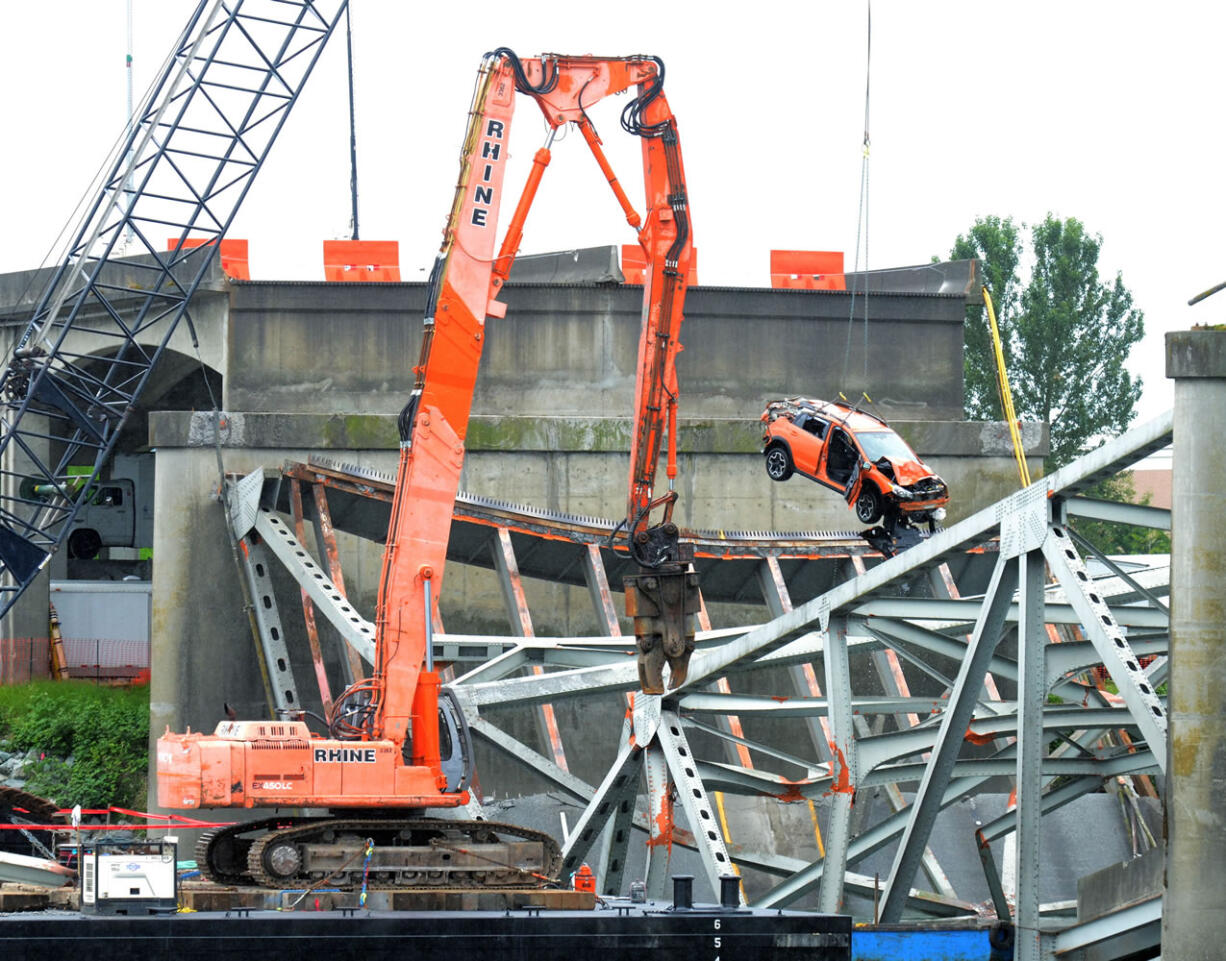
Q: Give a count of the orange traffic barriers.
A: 4